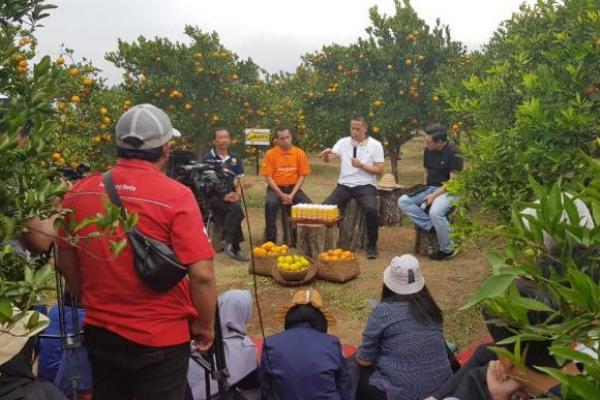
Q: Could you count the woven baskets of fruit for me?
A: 3